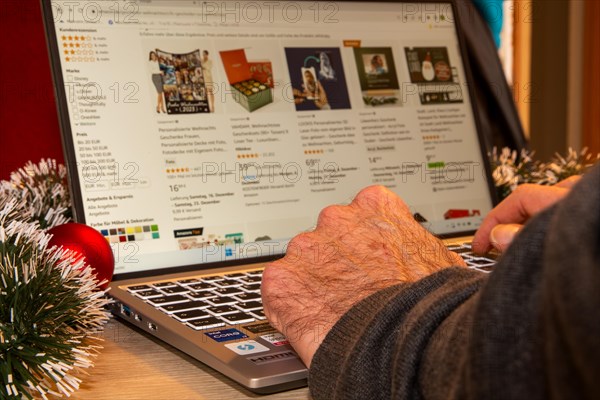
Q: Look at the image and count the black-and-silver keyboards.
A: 1